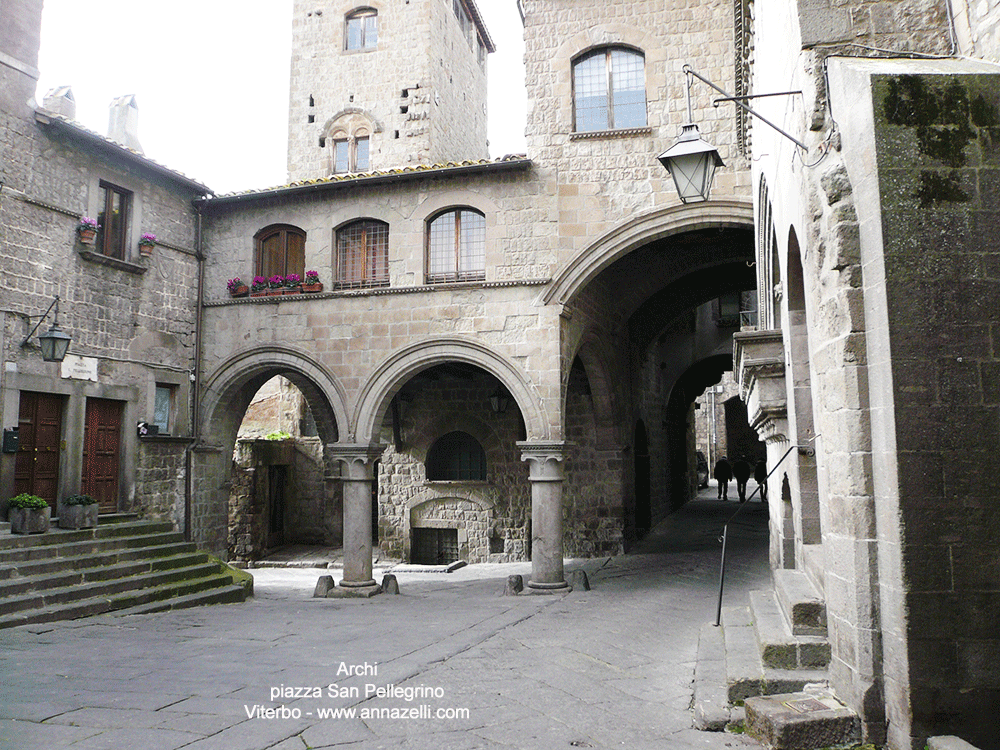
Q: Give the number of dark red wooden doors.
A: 2